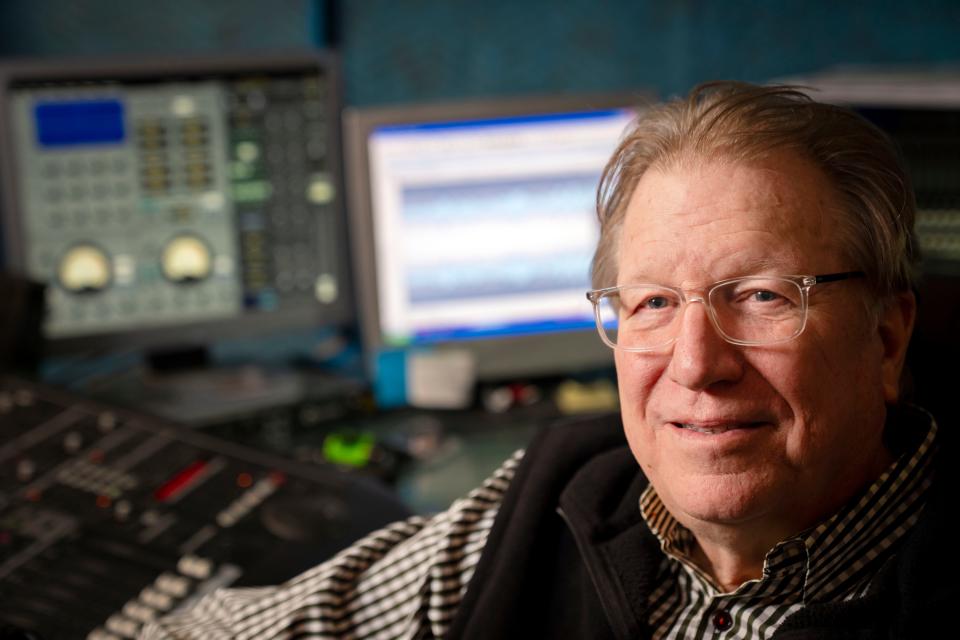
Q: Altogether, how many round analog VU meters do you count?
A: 2